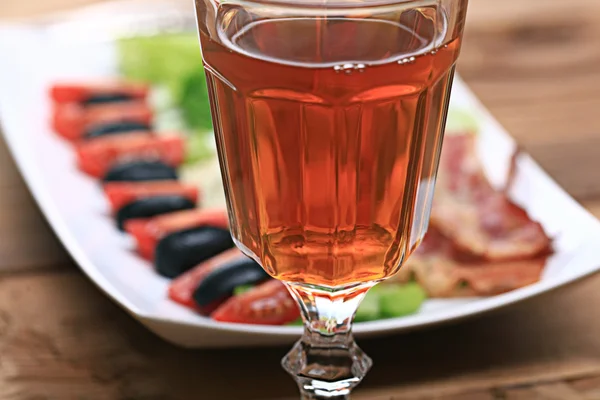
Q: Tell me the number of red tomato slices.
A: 7